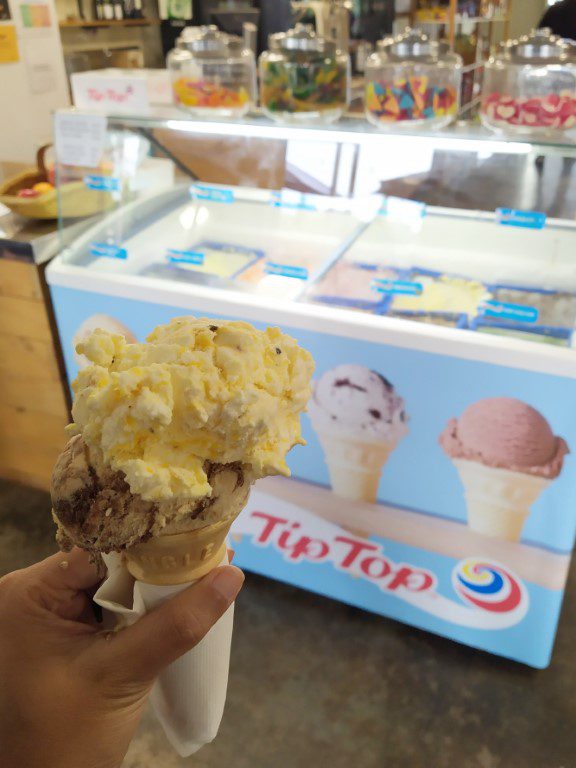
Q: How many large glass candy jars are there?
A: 4